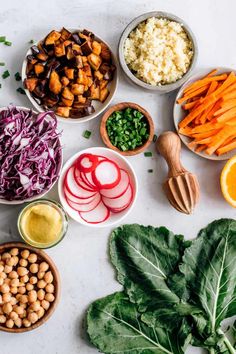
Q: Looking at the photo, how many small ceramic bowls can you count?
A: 5